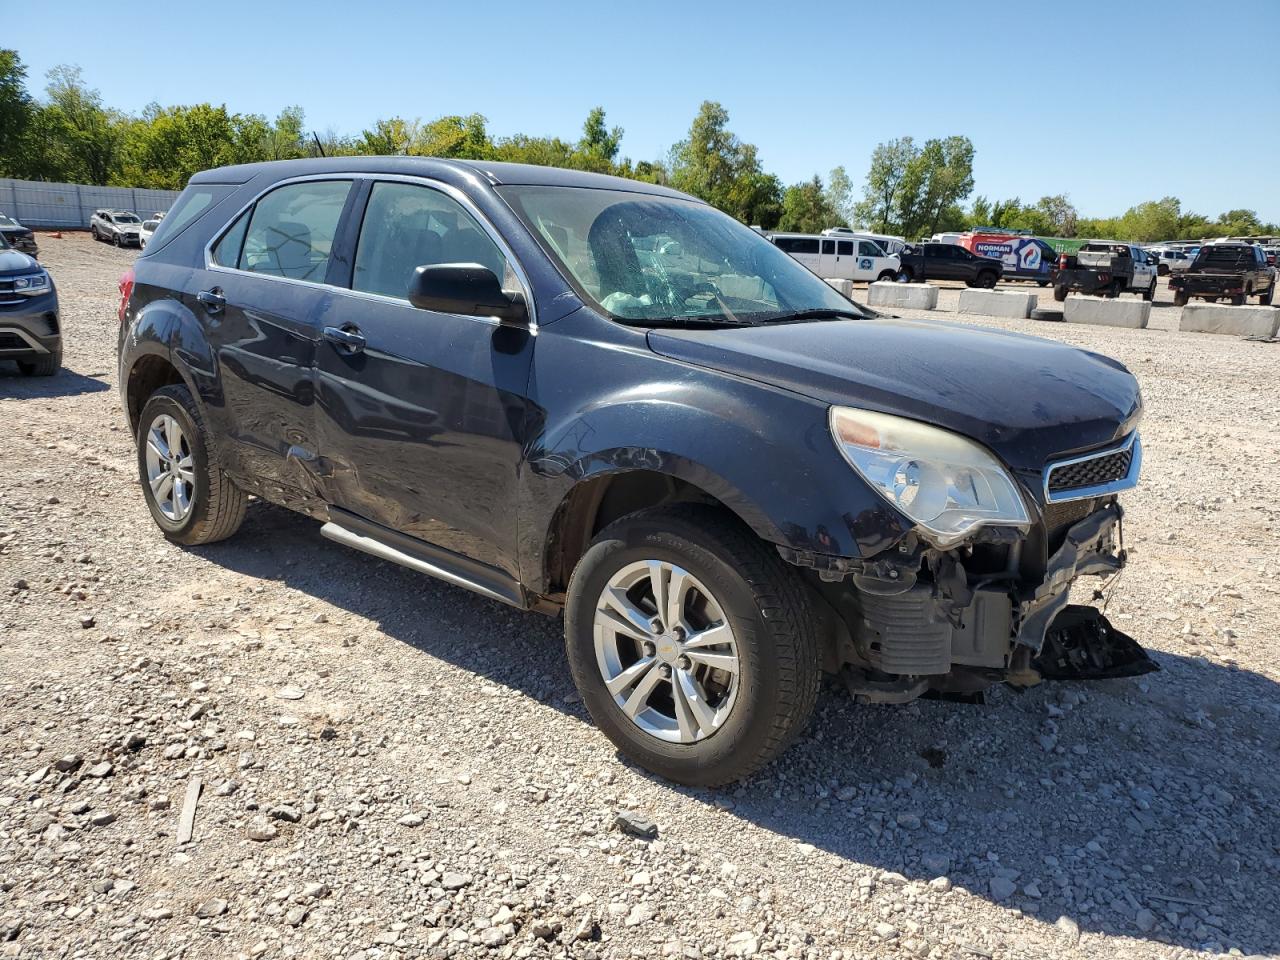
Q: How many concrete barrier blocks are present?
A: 5